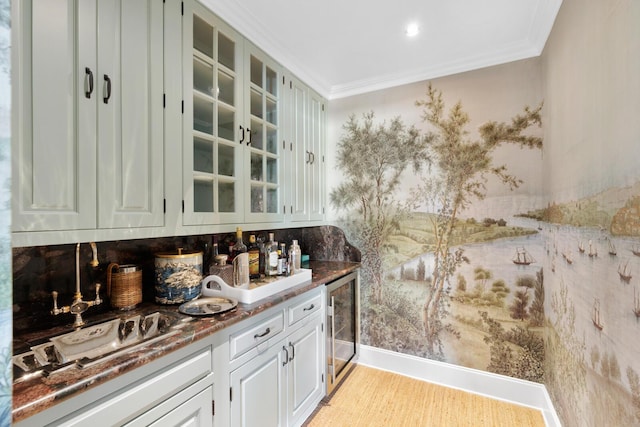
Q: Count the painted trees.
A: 2